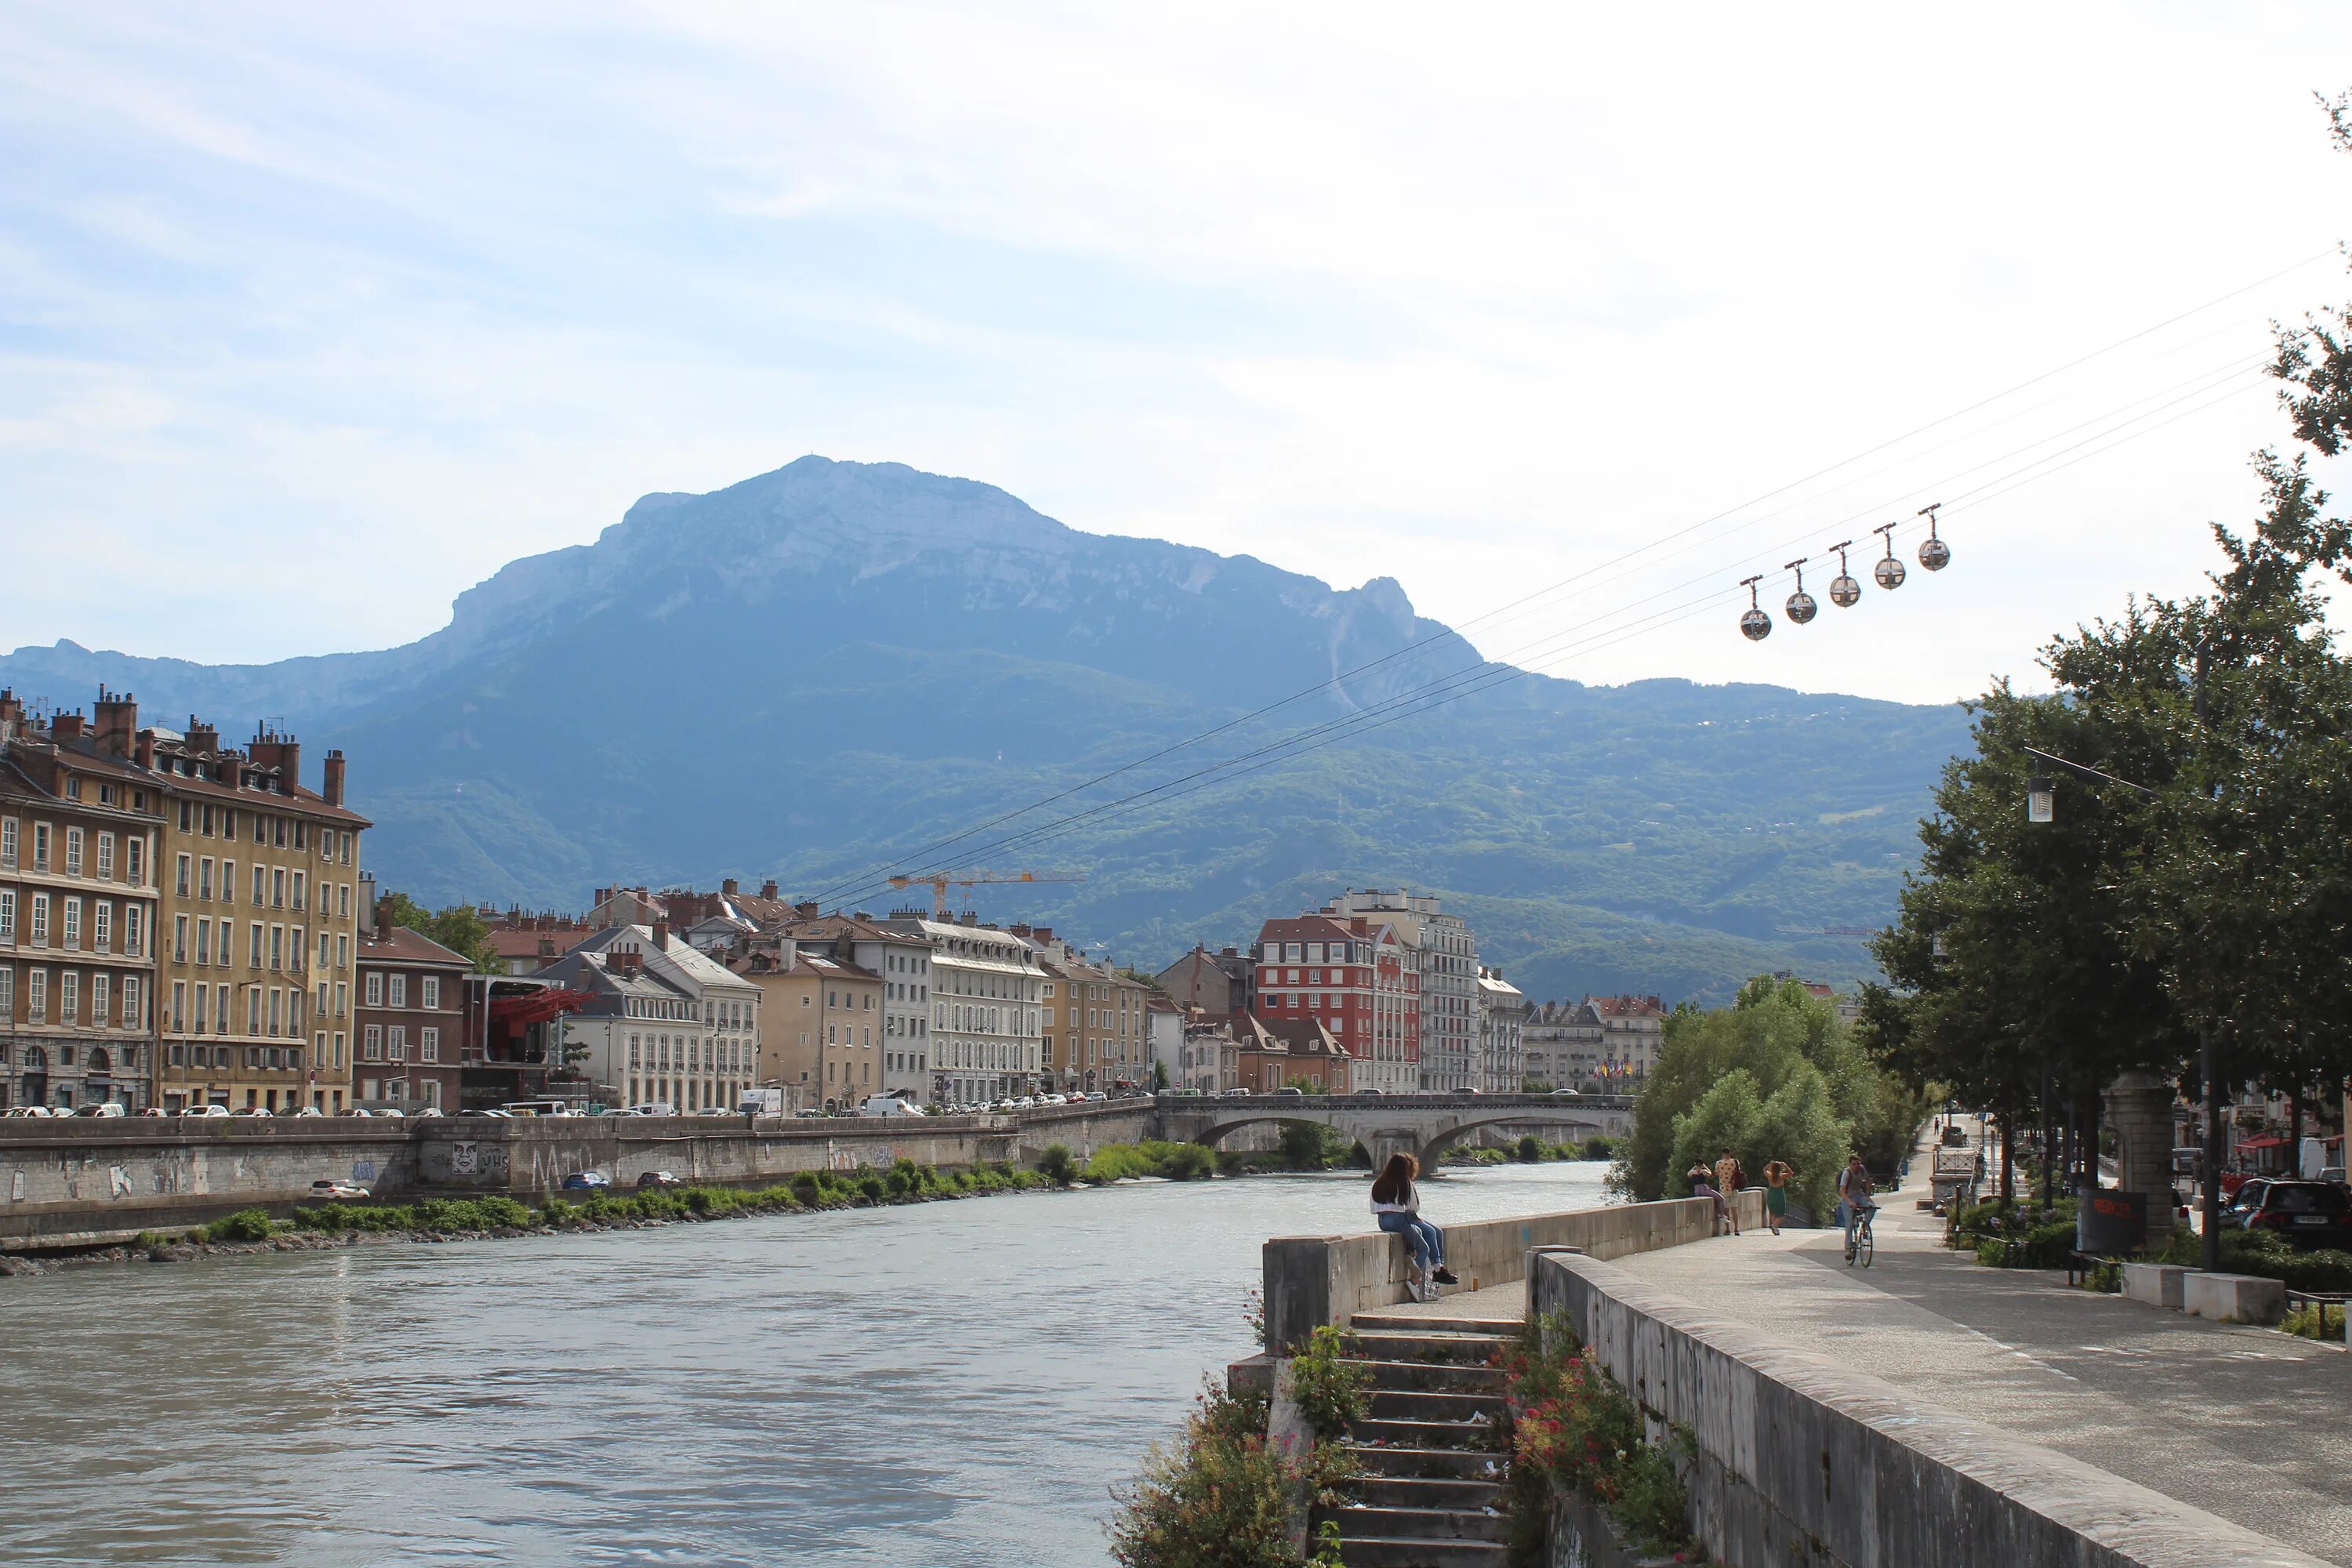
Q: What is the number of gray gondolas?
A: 5